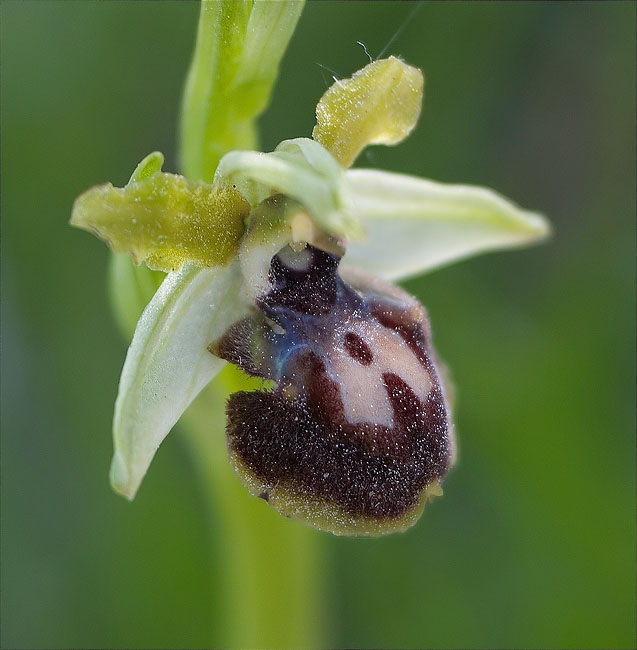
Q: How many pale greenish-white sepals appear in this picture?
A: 3